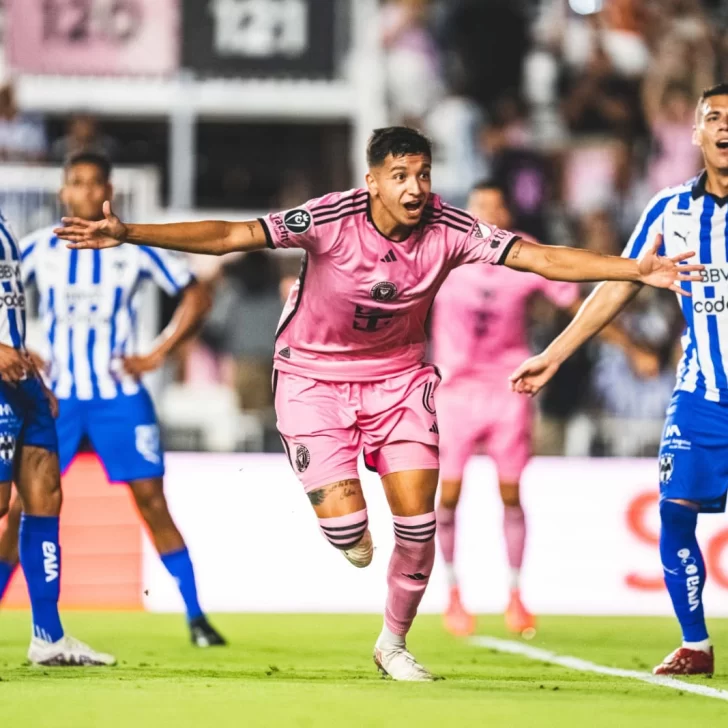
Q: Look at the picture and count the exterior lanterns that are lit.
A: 0